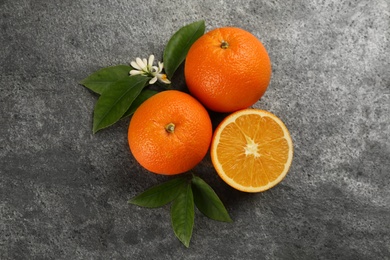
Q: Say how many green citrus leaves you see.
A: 7